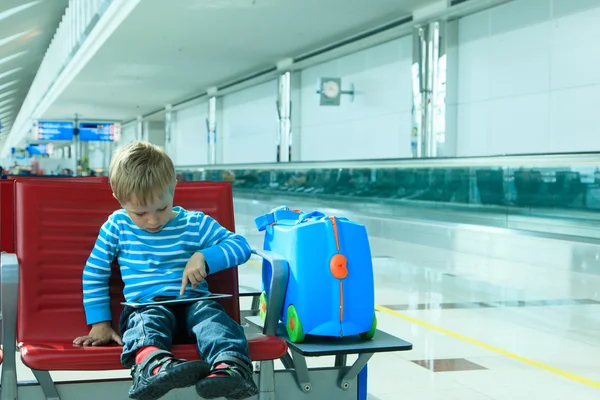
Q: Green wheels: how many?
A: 3